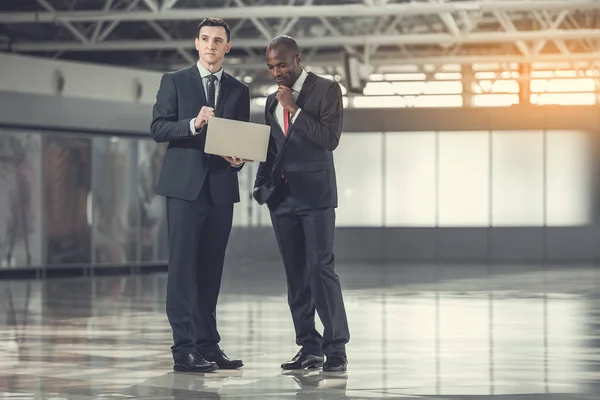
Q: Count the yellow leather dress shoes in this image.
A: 0